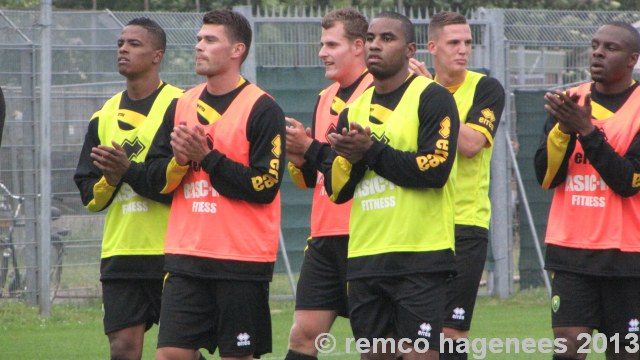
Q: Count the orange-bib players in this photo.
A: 3